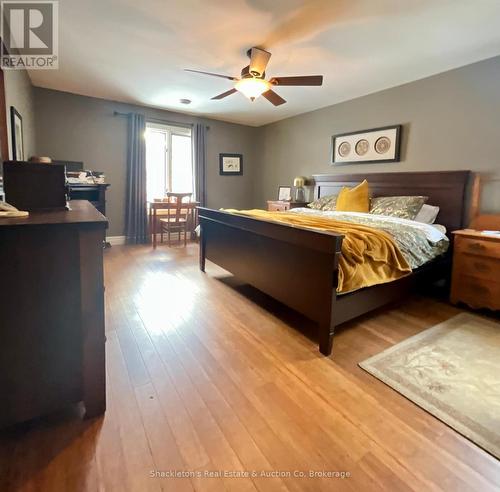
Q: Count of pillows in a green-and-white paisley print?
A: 2